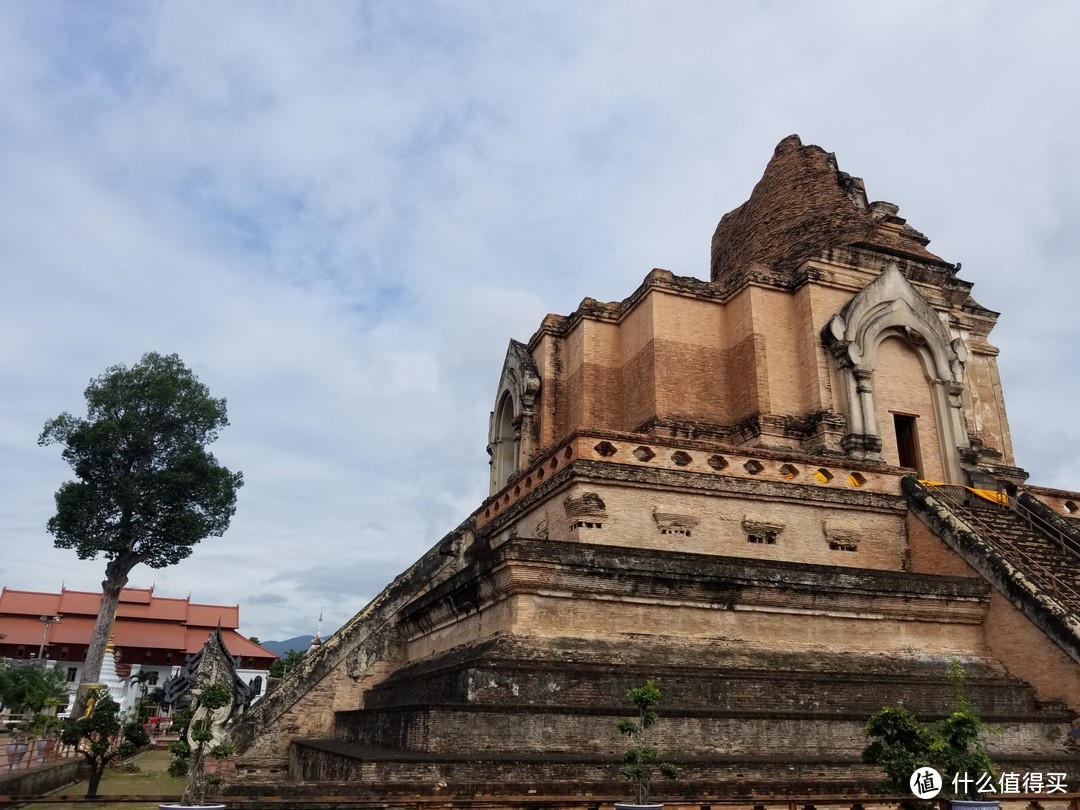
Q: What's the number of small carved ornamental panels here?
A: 4